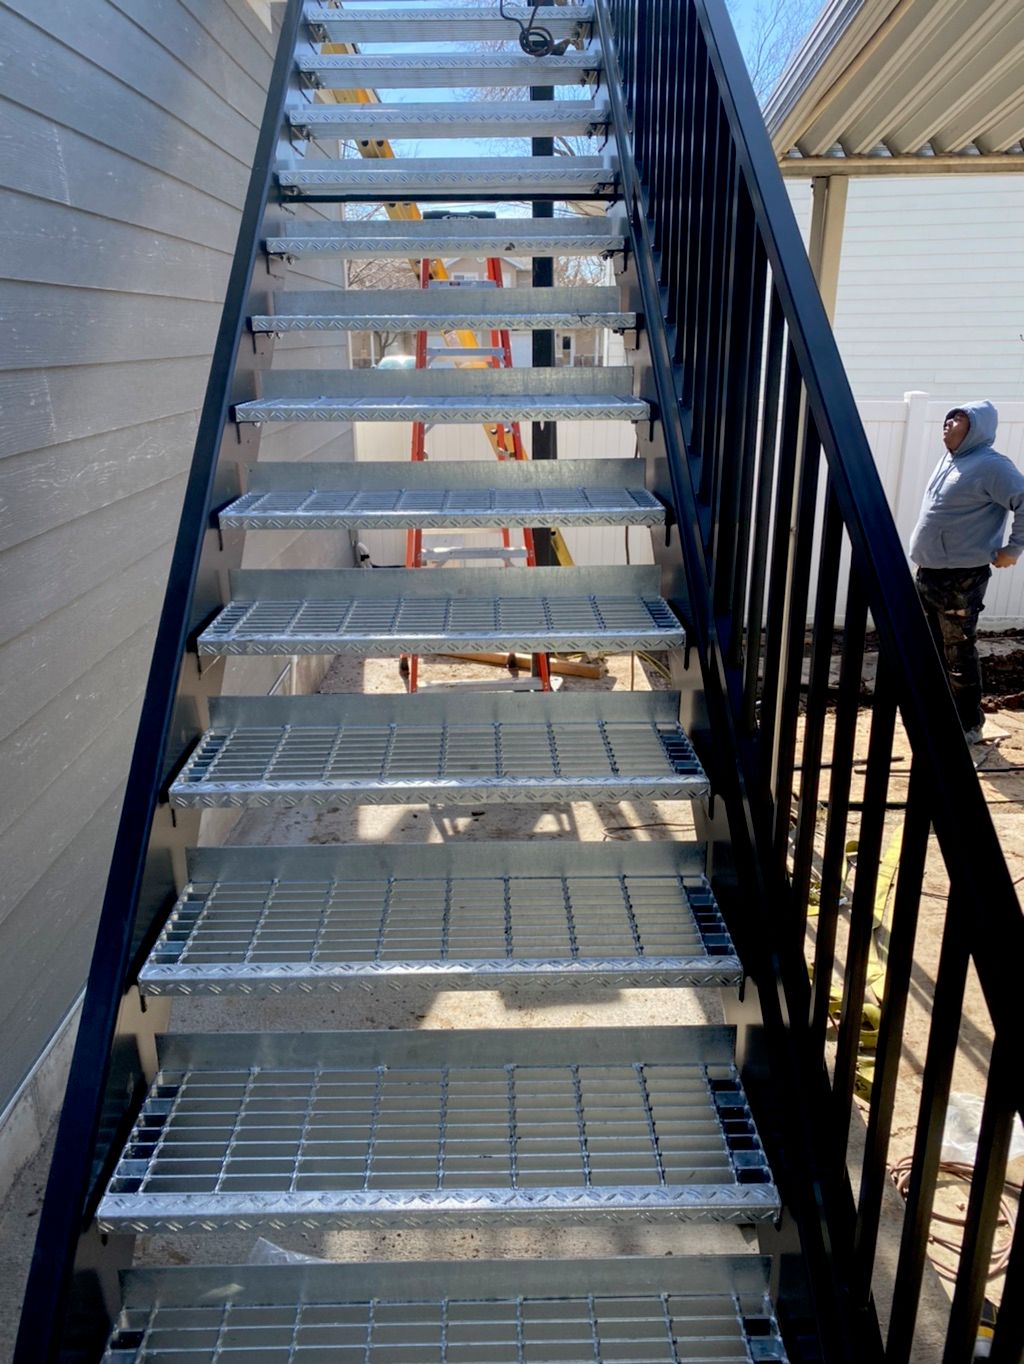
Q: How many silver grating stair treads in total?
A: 13